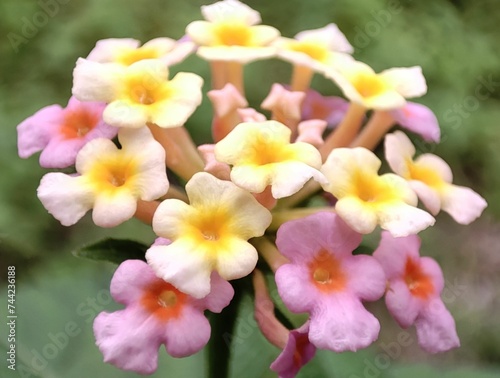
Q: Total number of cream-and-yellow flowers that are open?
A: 10